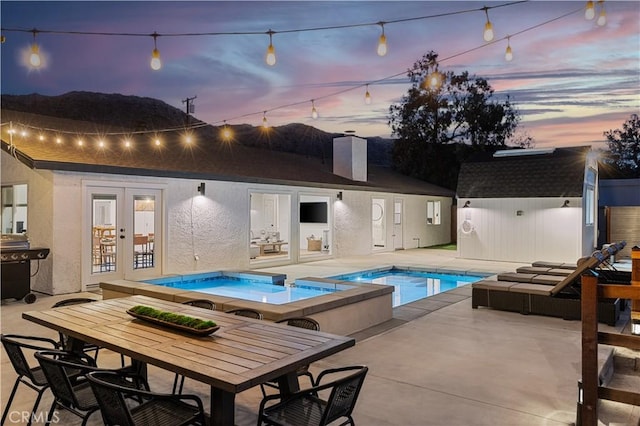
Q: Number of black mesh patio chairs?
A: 8